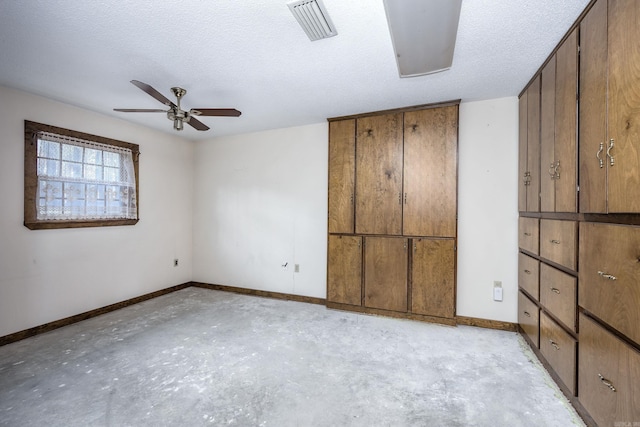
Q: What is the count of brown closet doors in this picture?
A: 12